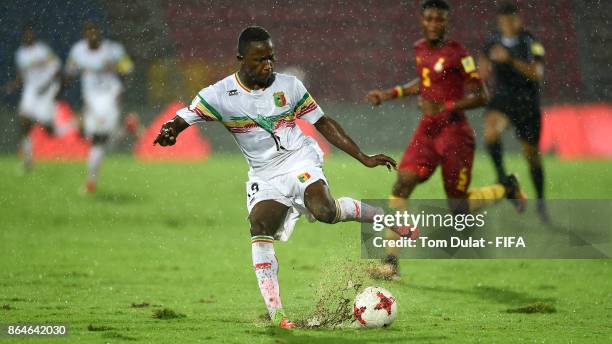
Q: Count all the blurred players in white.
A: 2